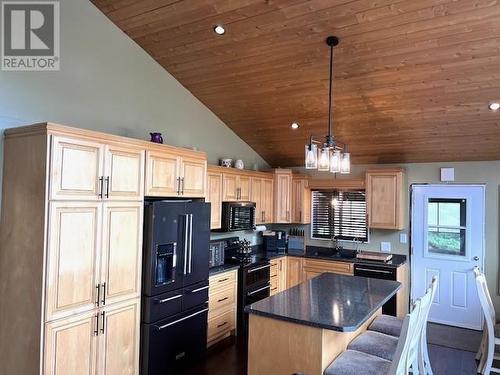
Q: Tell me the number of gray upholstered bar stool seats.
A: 3